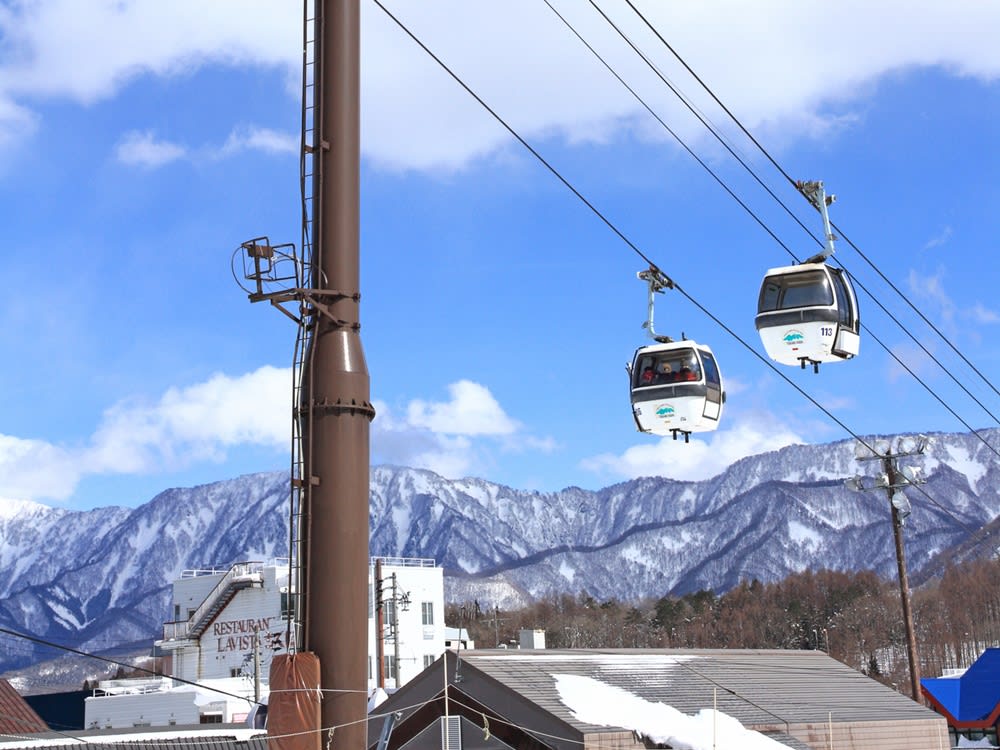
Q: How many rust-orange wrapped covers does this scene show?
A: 1